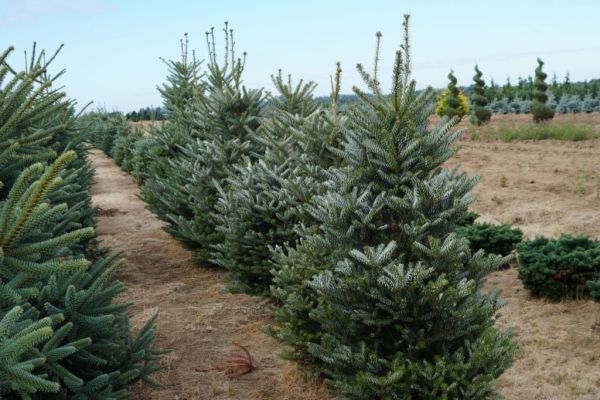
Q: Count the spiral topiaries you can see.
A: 3